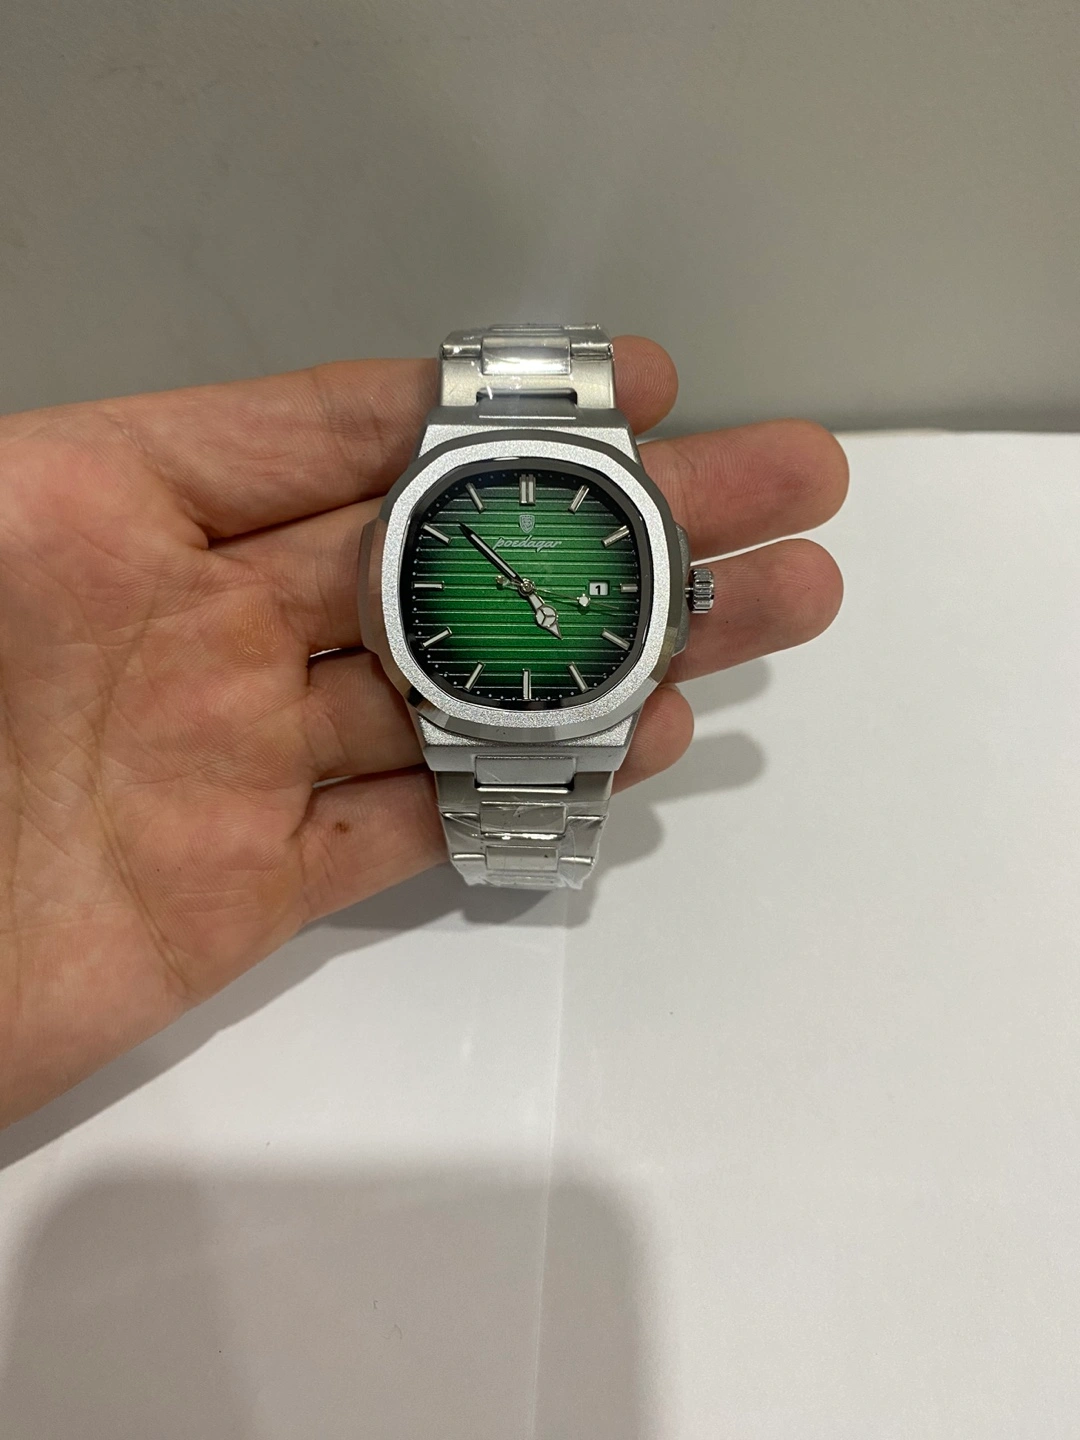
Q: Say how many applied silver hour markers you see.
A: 12